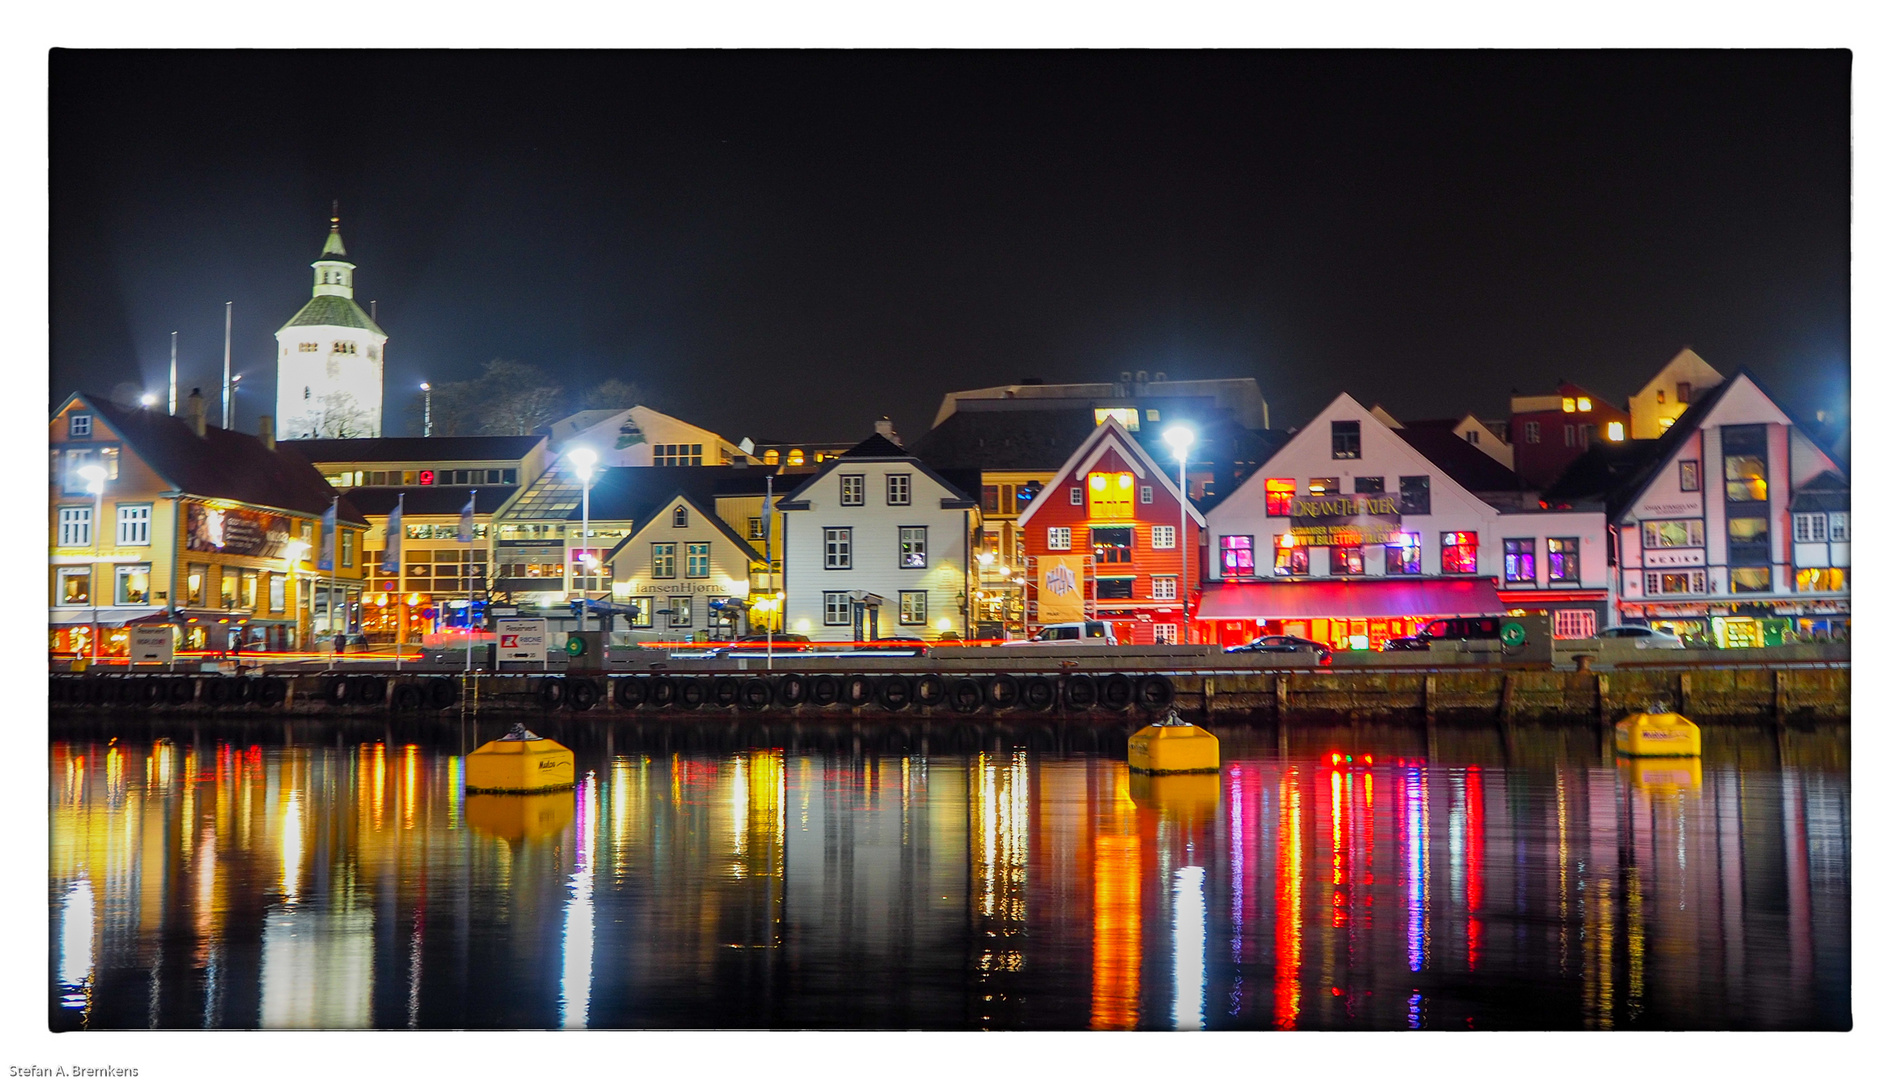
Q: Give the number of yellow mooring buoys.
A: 3